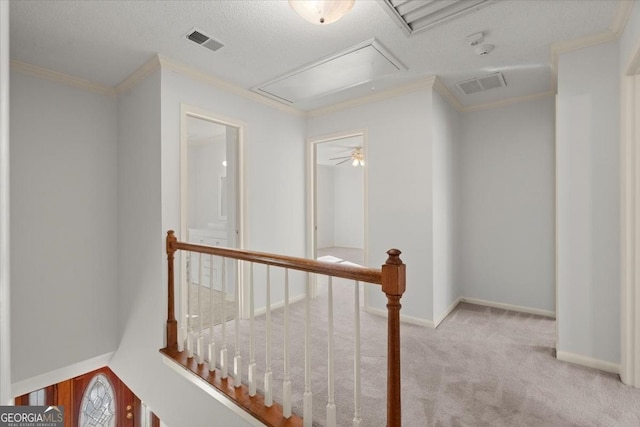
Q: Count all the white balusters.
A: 12